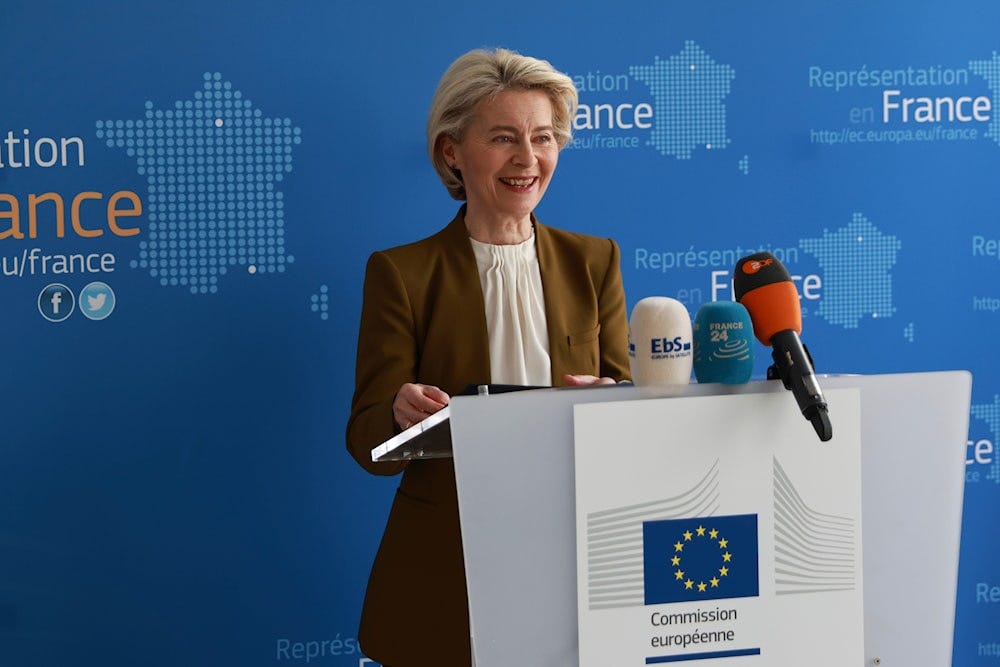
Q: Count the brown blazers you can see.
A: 1